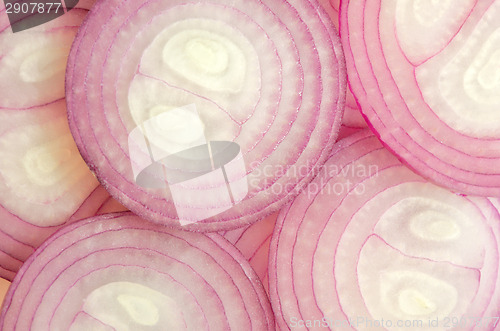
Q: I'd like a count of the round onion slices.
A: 5